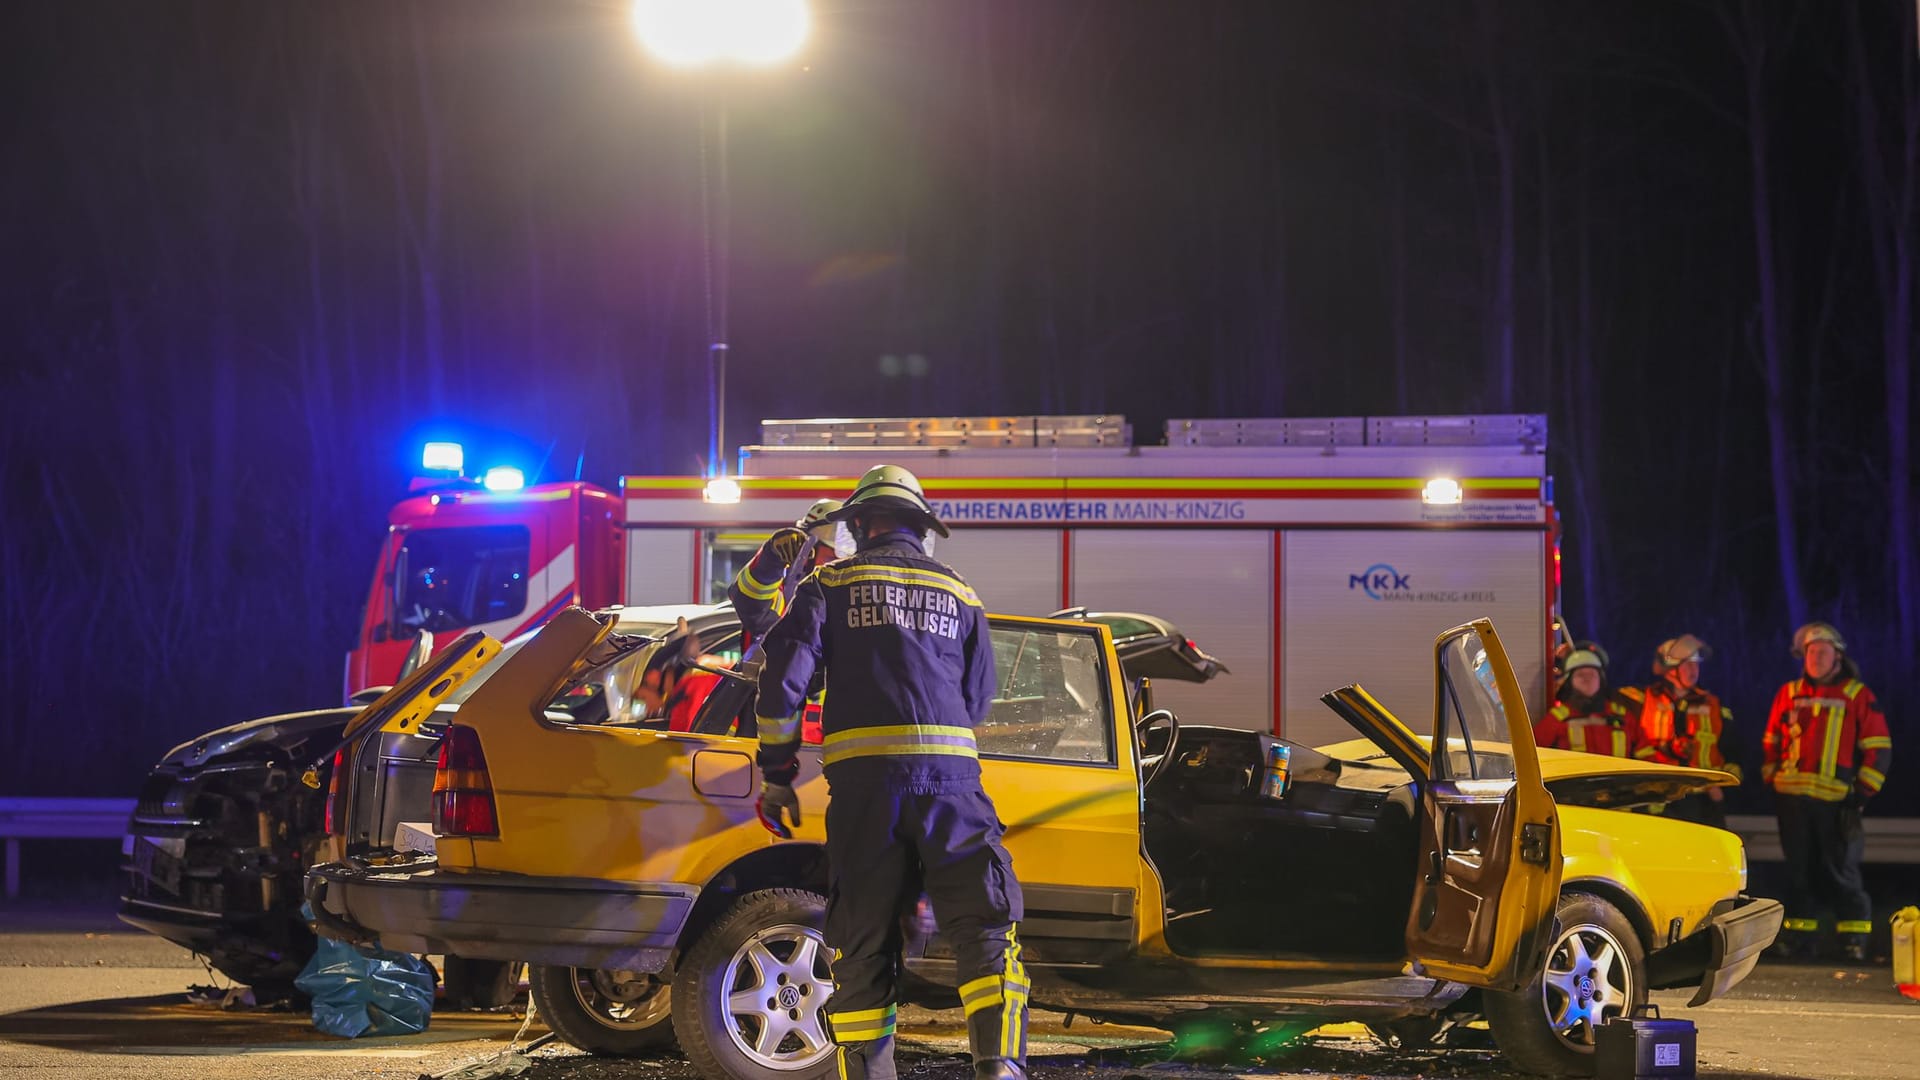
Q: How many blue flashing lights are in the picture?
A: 2